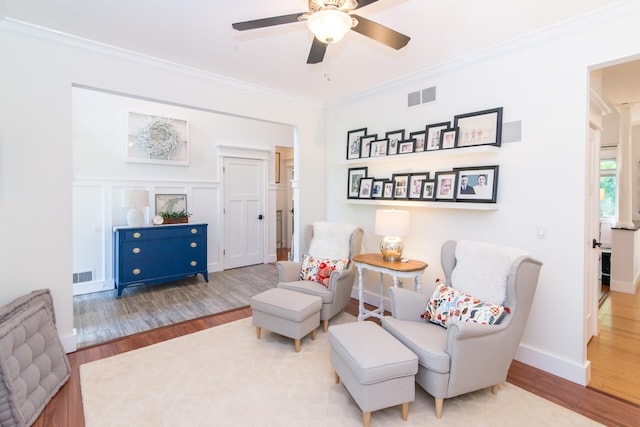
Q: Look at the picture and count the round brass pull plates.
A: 6